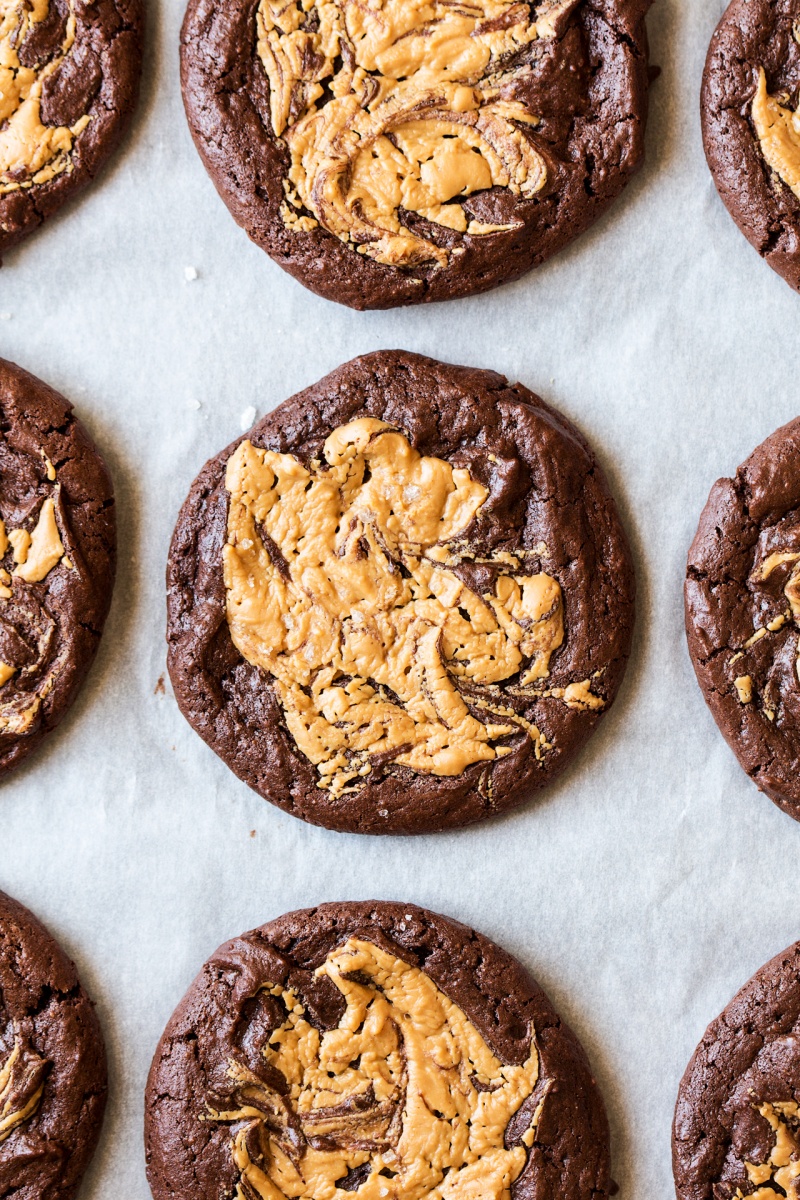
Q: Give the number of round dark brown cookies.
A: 9